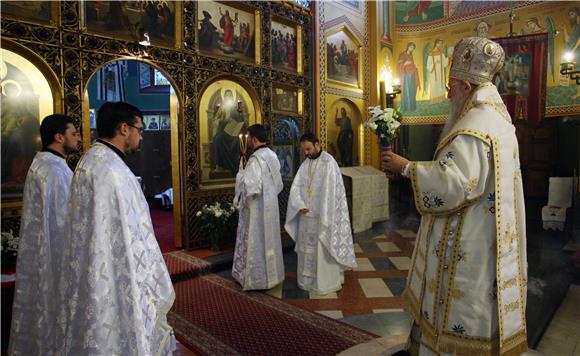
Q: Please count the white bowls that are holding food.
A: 0